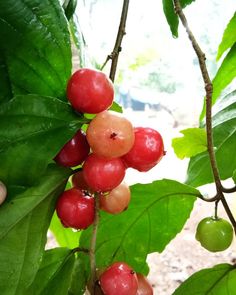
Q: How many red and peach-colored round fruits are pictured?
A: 10